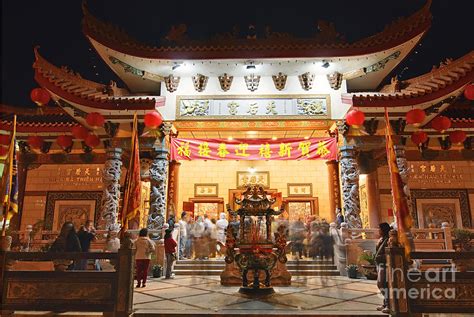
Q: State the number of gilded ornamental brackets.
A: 7